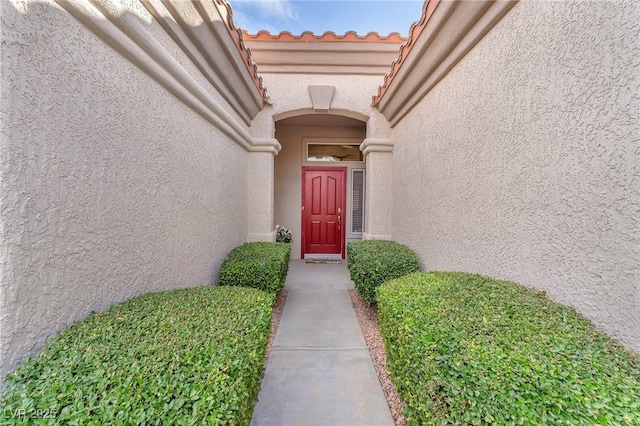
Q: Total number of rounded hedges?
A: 4